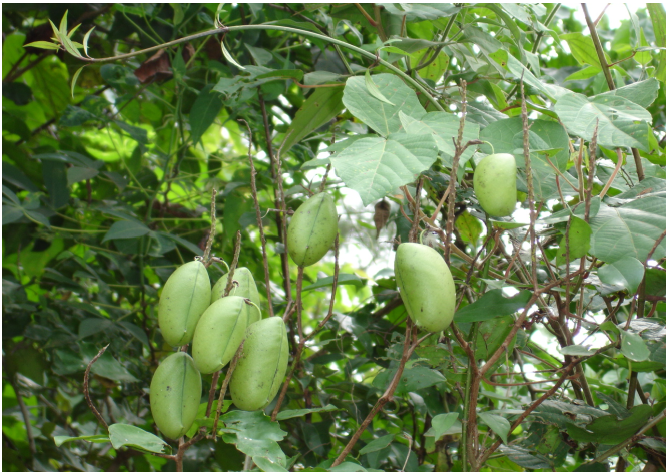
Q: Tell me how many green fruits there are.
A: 8